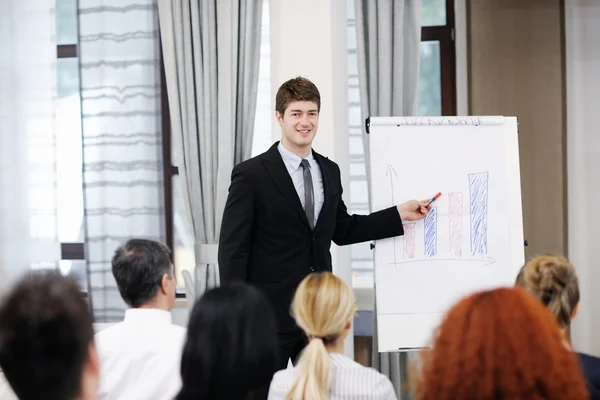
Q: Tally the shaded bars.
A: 4